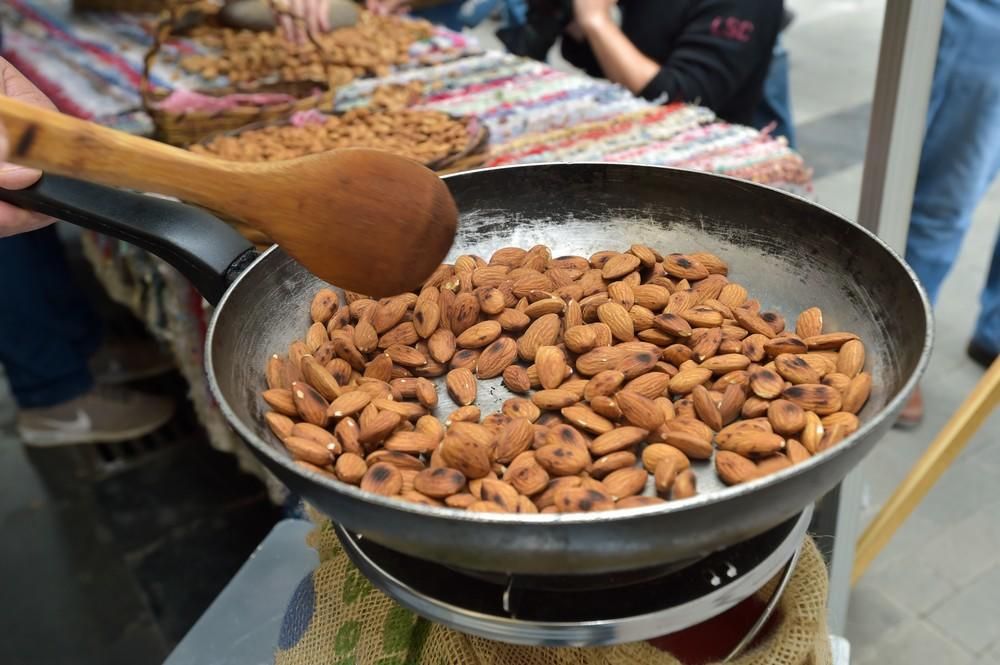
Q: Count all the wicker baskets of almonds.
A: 2